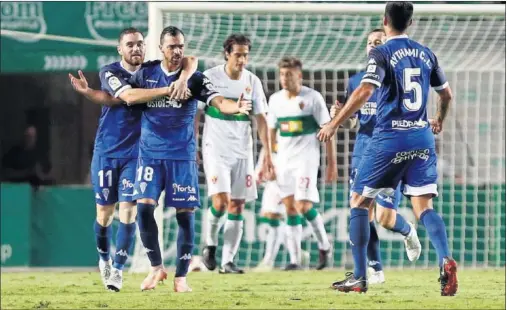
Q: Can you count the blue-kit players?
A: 4